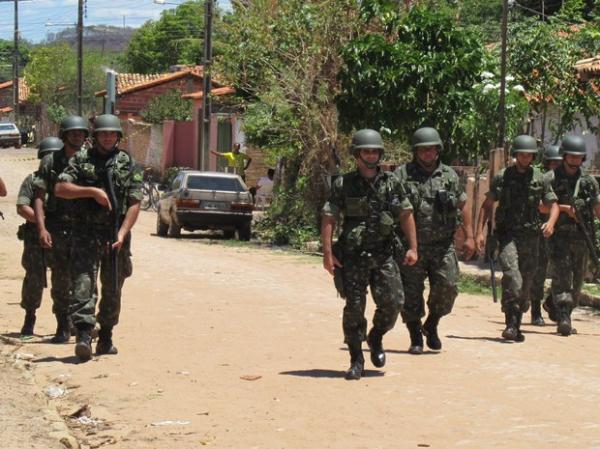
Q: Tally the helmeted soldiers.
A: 8